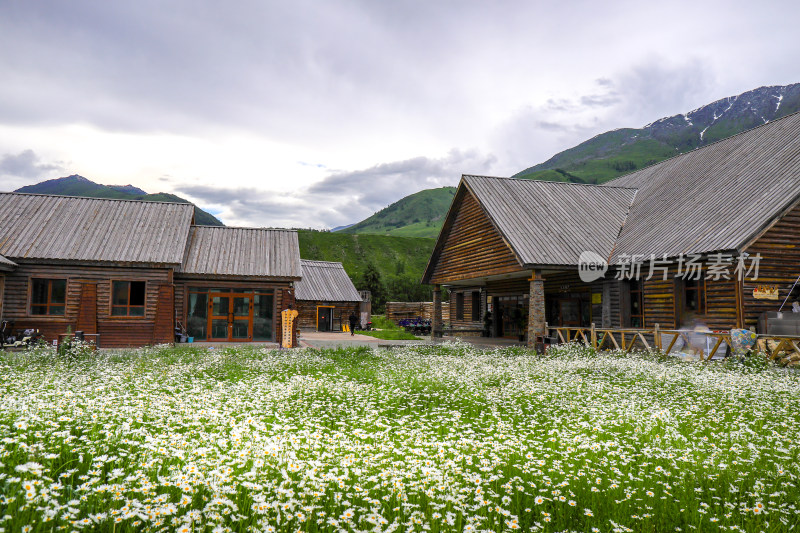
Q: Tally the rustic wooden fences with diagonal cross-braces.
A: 1